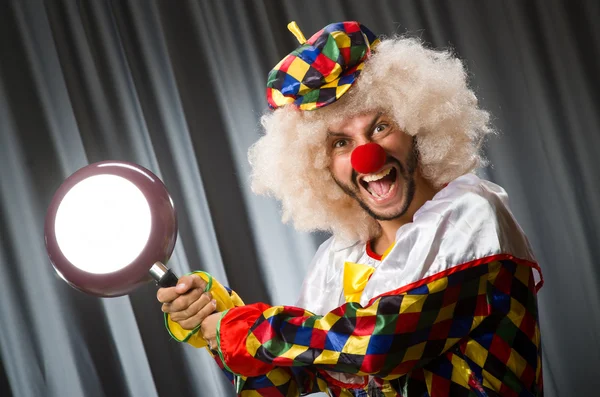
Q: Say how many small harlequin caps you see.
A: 1